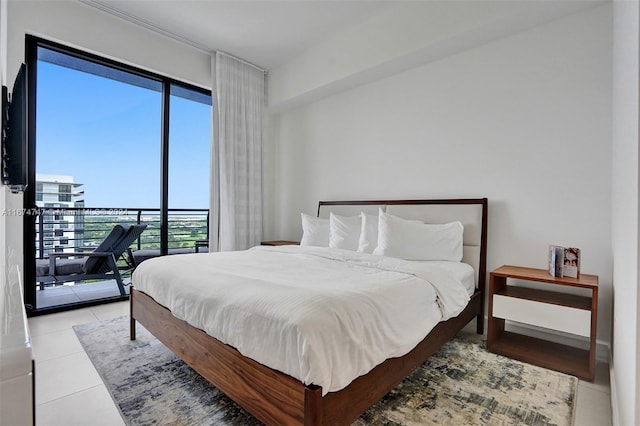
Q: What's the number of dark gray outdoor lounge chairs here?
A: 2